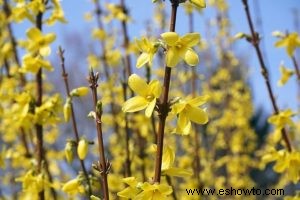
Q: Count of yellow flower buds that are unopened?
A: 5